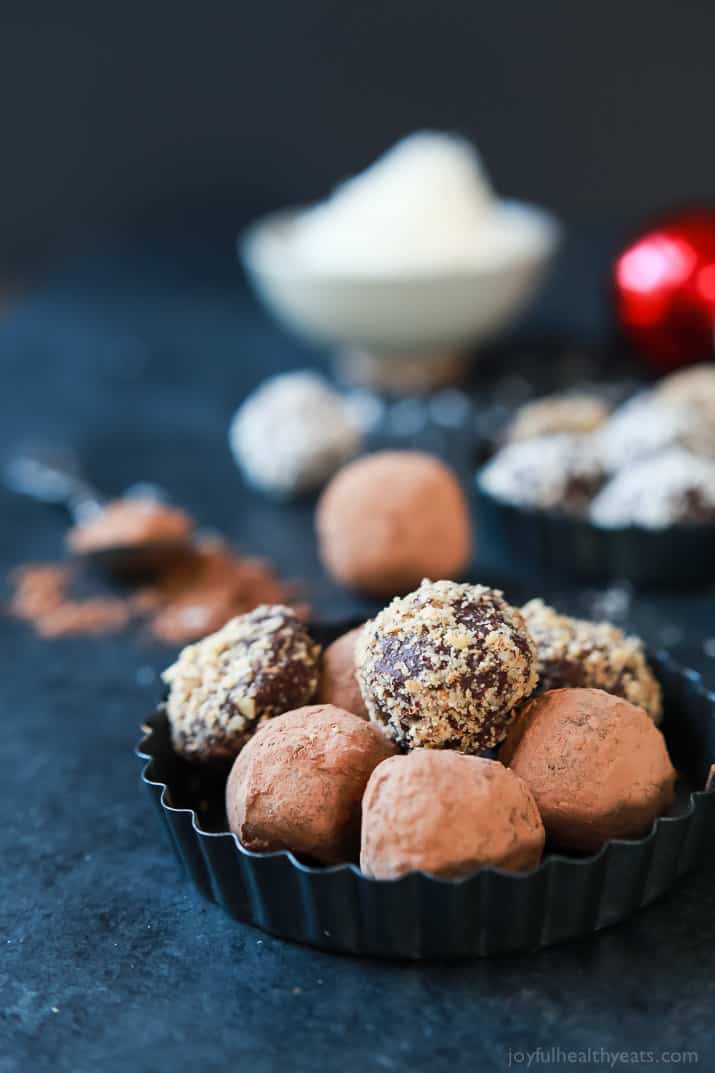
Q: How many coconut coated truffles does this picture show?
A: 4